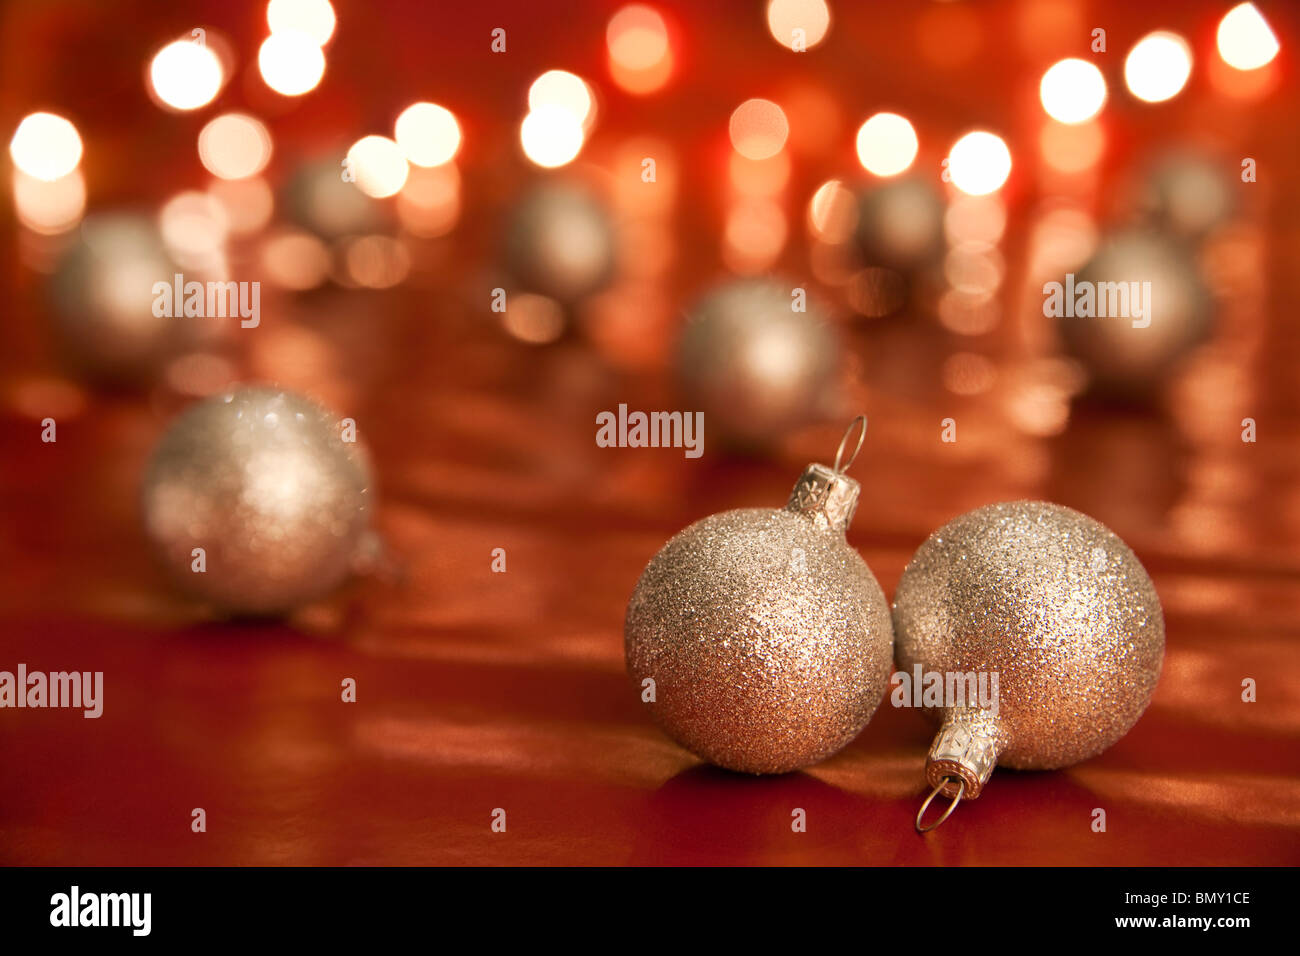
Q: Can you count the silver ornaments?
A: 10